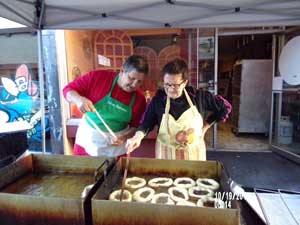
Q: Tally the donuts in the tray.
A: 11